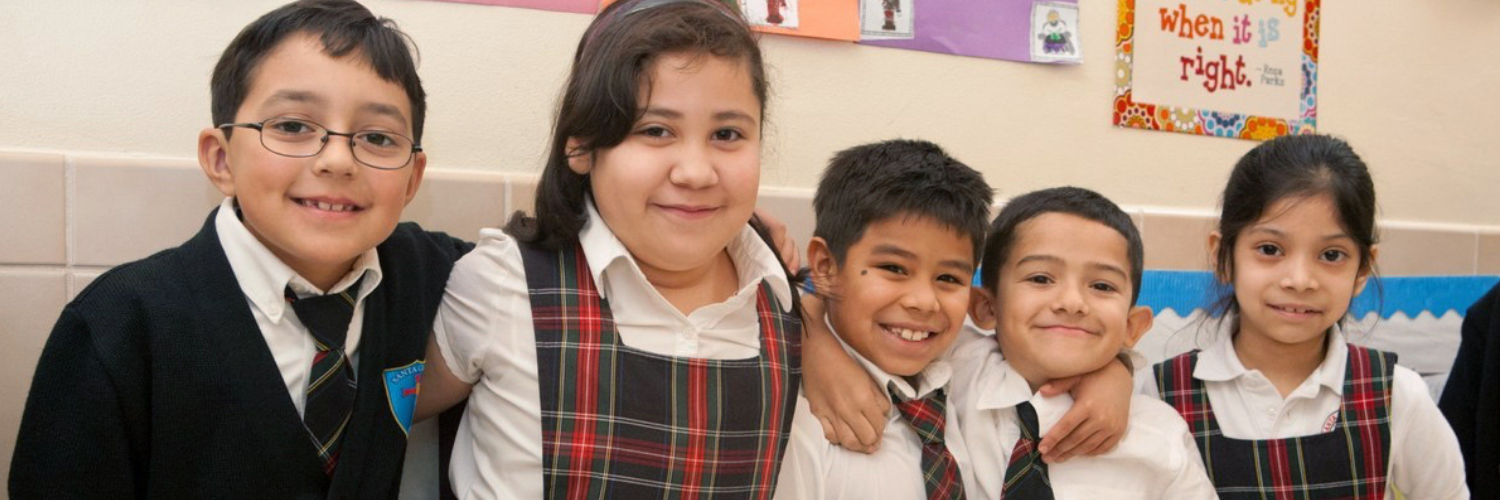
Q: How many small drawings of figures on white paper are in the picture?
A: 3